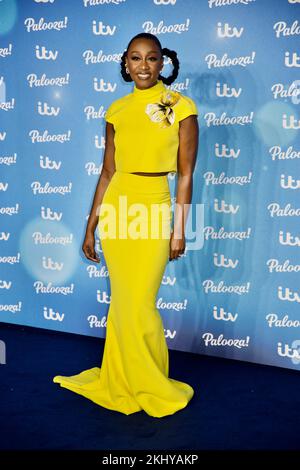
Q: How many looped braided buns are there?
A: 2